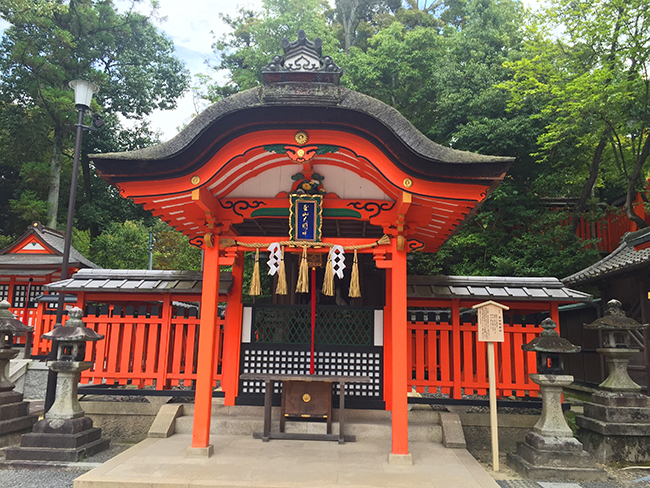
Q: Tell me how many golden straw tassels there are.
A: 5